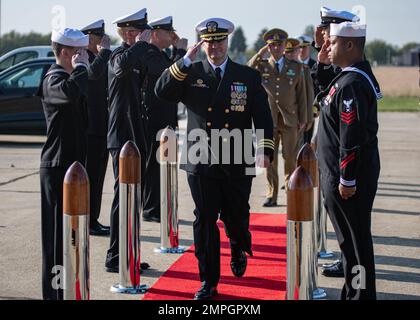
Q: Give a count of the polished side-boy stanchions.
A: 6